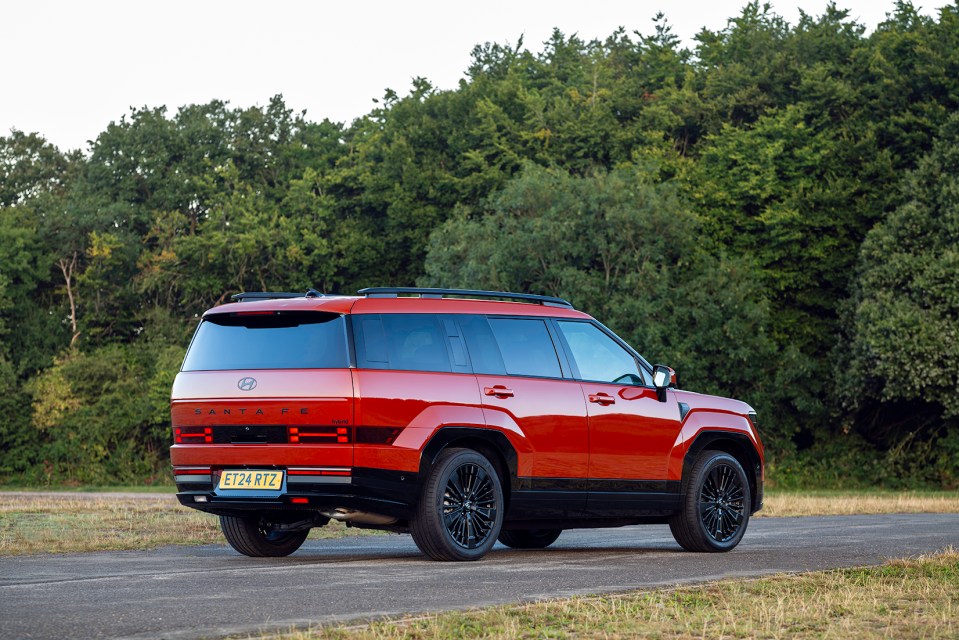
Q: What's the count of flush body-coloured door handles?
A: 2